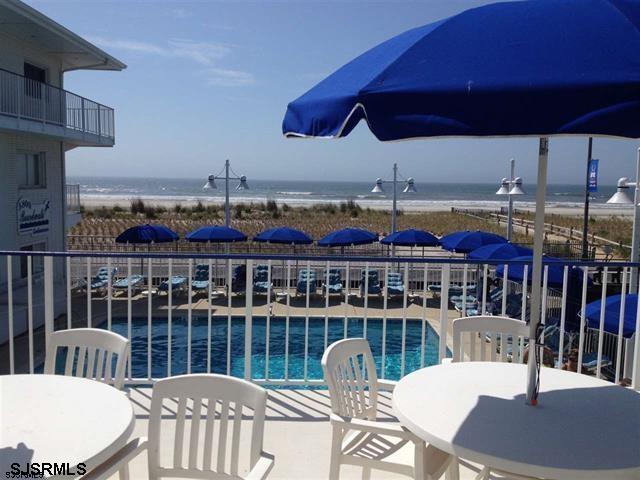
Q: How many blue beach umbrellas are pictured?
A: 10